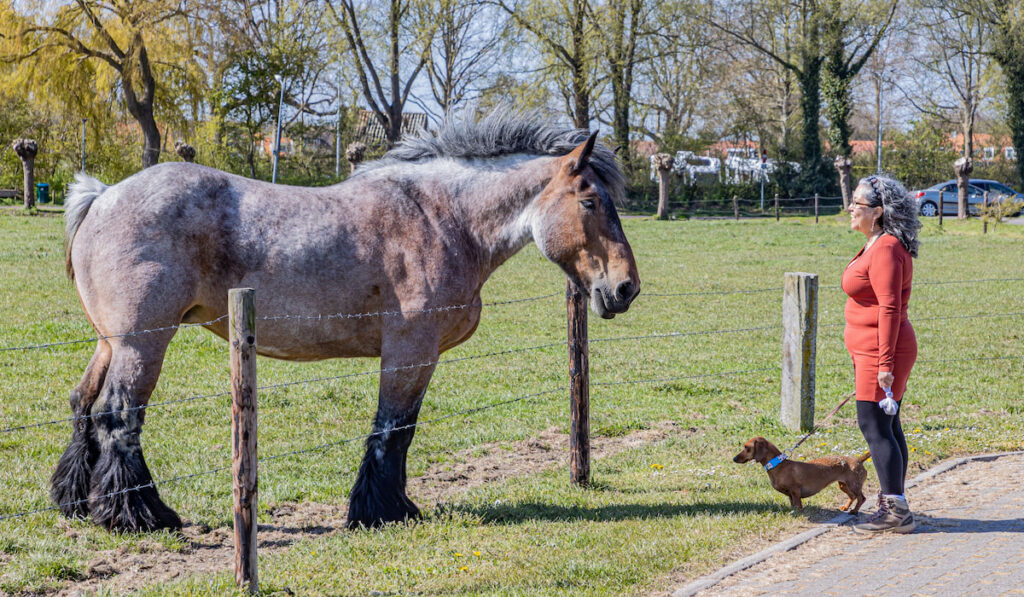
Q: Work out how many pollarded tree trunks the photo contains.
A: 6